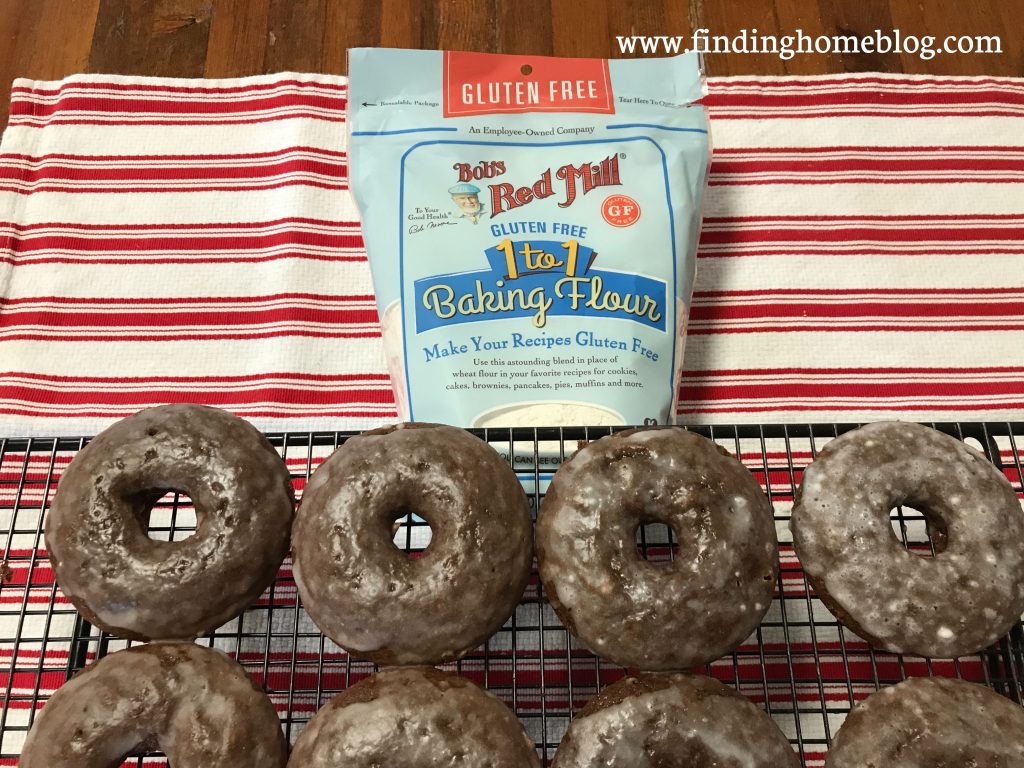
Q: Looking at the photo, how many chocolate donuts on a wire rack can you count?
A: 8